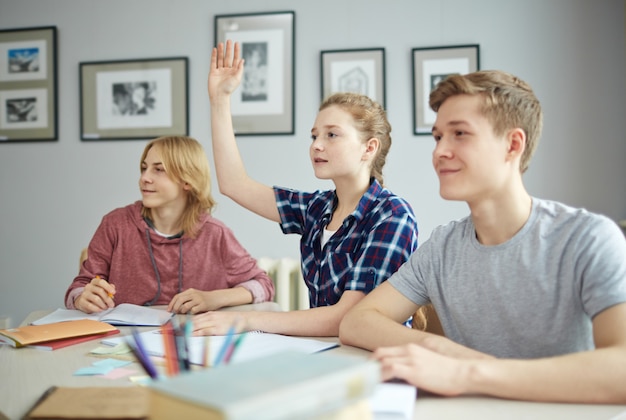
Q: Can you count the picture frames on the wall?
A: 5